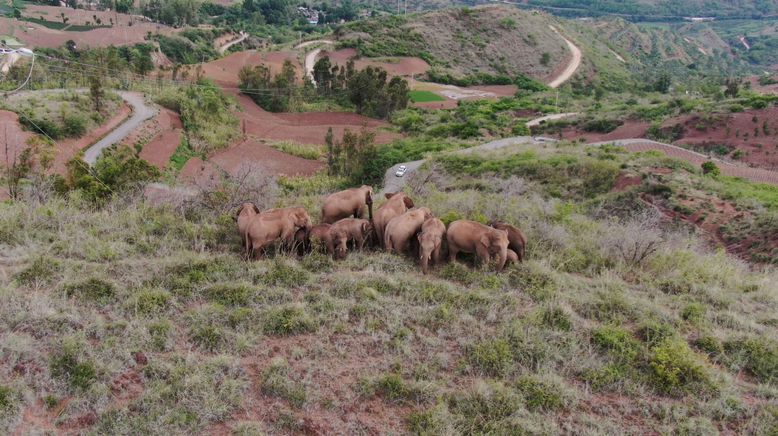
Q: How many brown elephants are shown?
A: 11